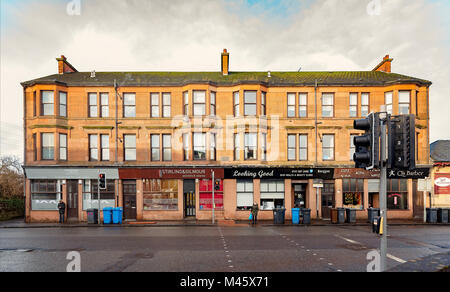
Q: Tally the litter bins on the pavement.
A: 12